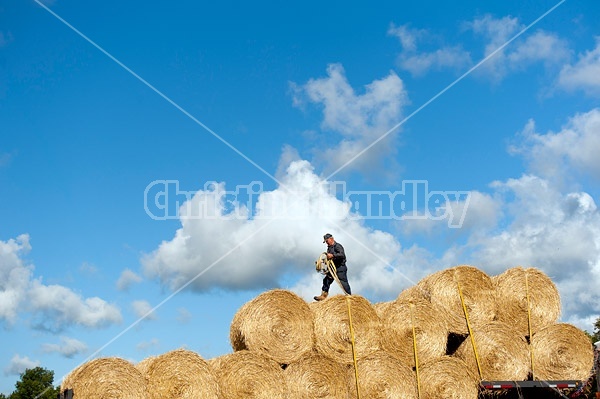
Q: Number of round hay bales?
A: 13